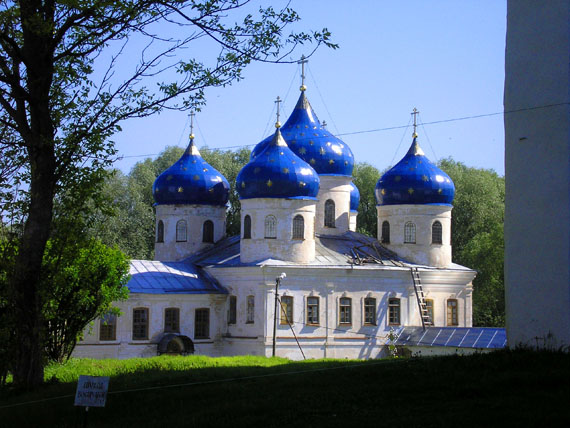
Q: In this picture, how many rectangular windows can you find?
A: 13